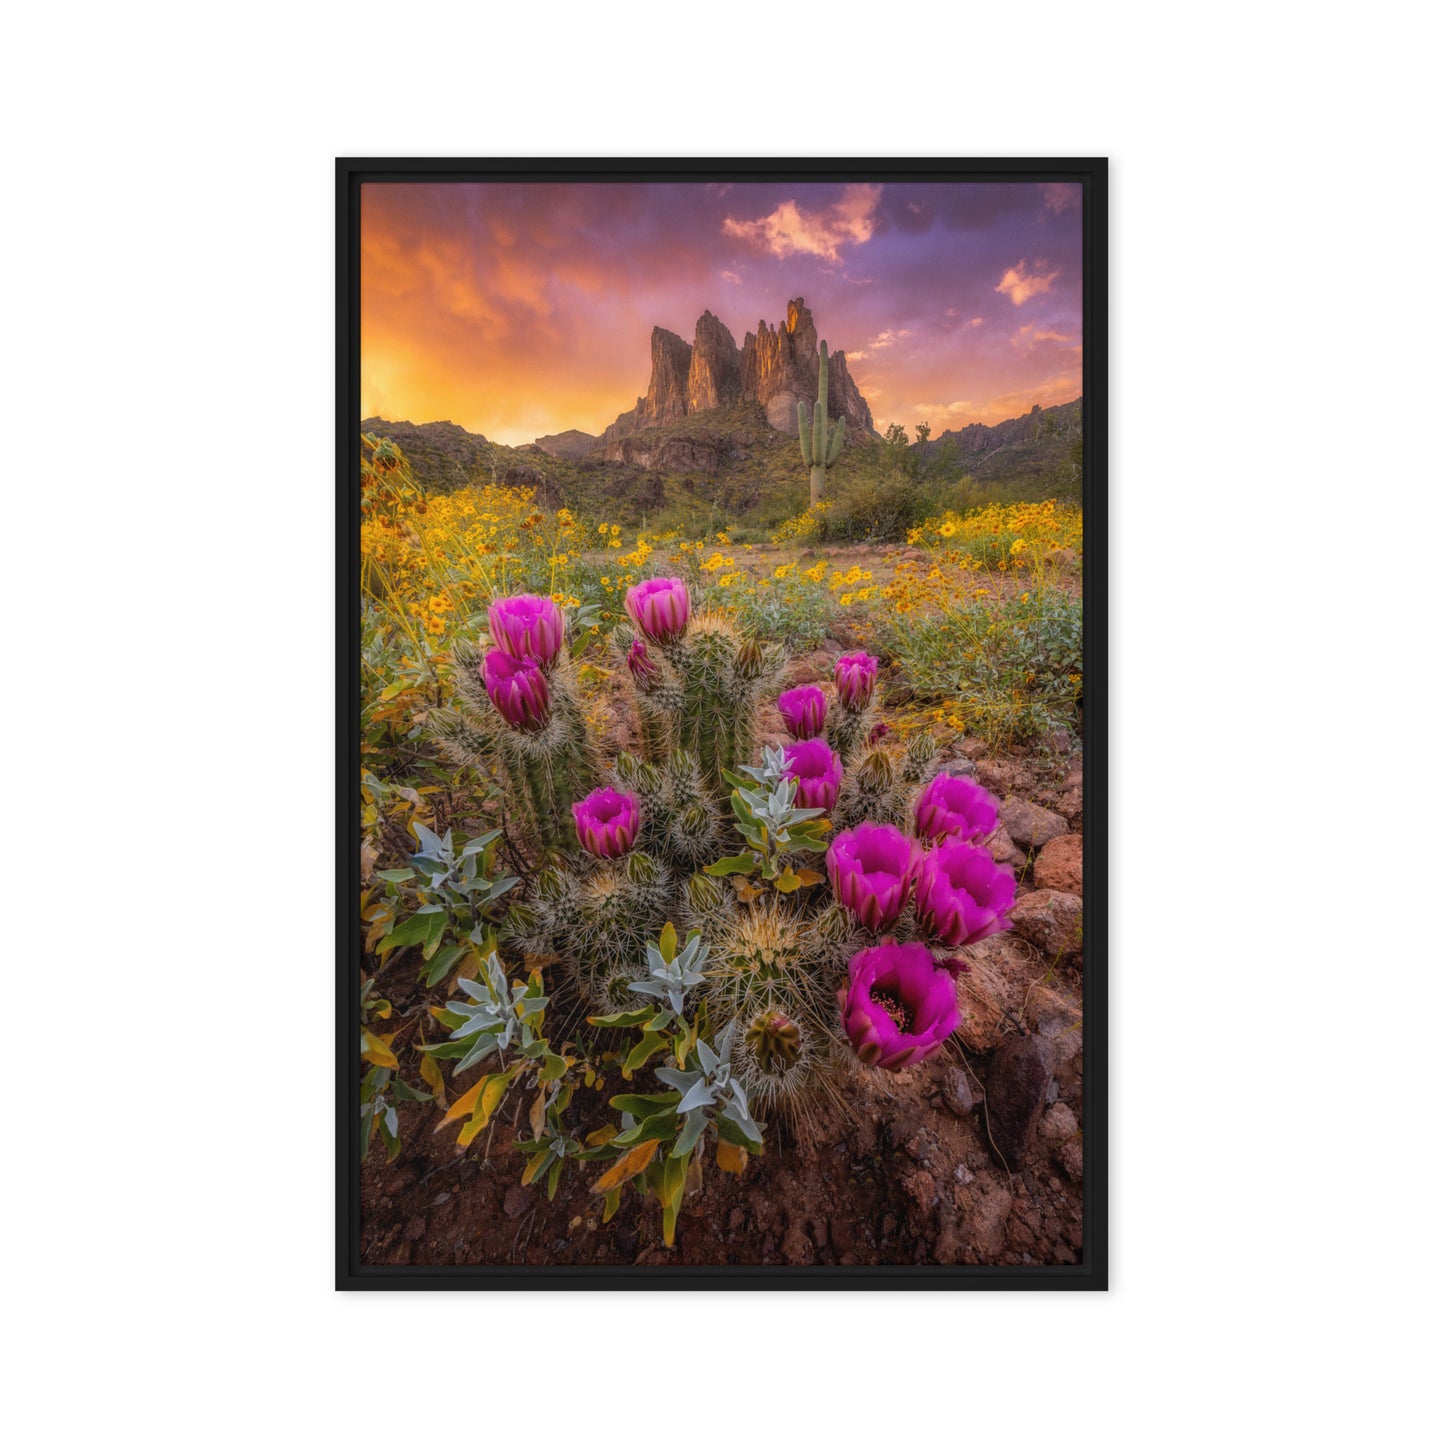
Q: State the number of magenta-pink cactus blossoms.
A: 11